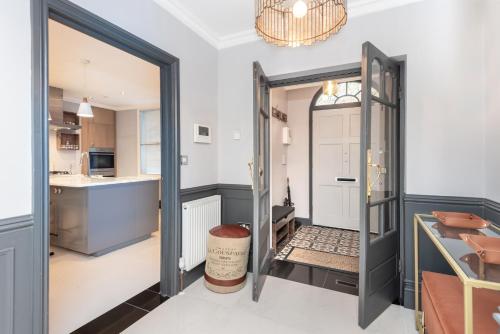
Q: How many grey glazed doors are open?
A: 2